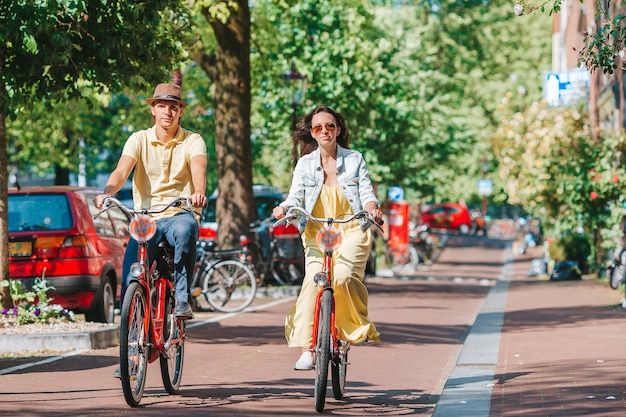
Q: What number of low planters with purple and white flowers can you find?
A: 1